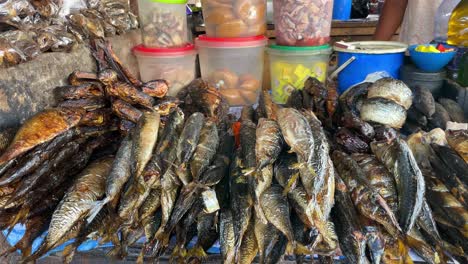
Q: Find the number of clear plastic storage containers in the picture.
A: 6